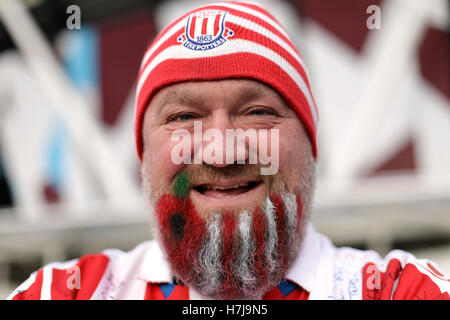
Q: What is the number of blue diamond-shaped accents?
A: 2